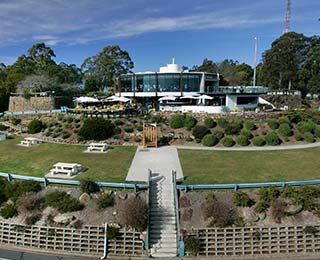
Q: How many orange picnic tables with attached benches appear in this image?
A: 0